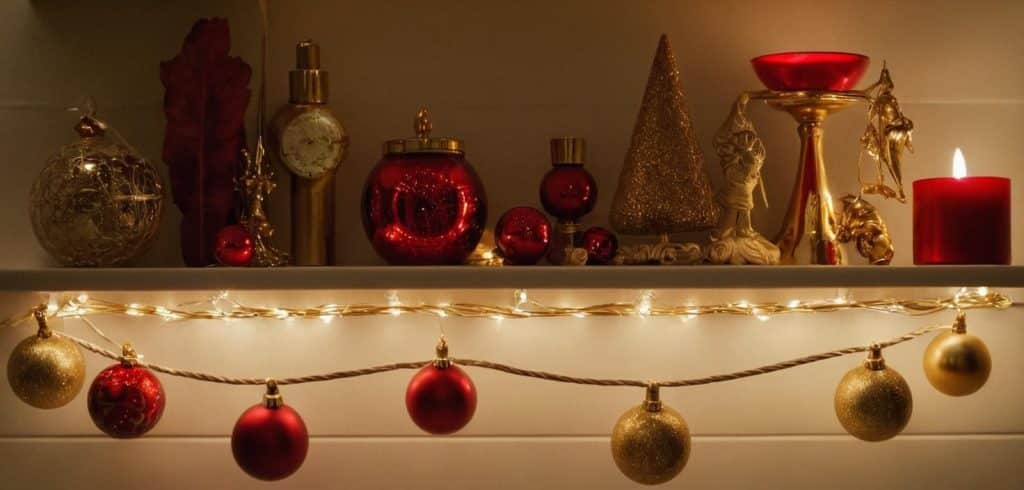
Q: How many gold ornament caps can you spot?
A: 7